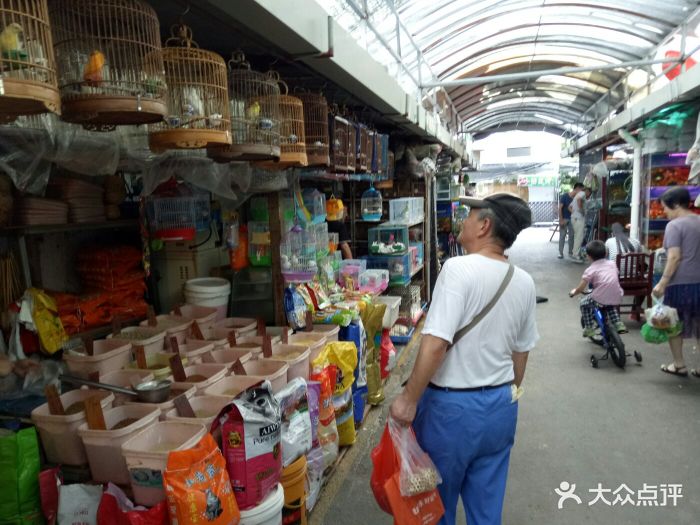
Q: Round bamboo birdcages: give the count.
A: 6